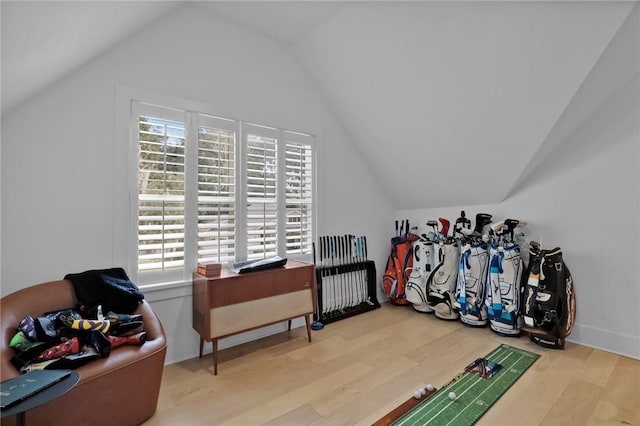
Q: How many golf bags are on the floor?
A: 6